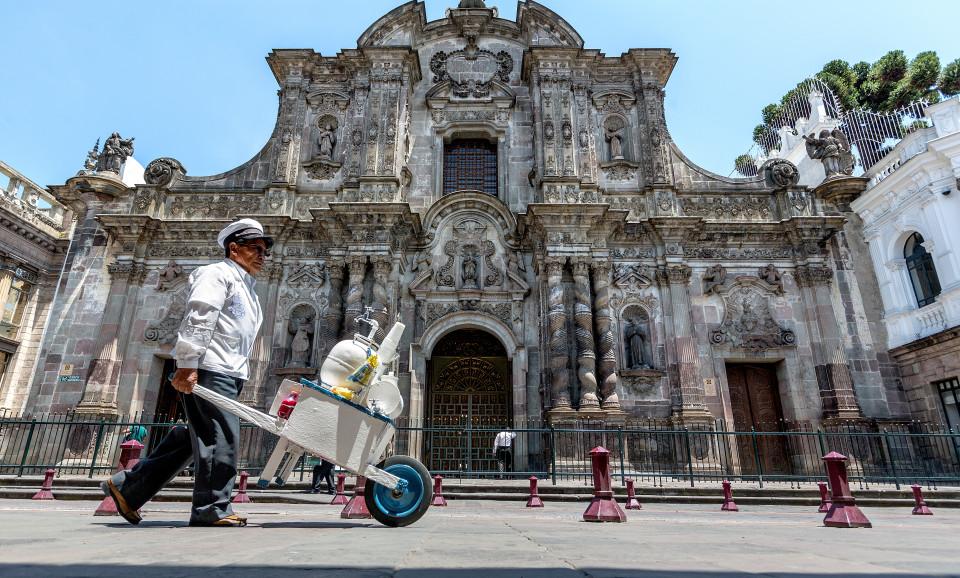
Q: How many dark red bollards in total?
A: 13